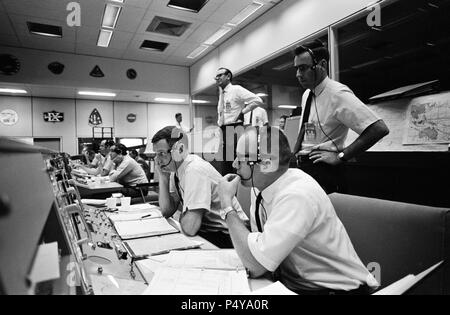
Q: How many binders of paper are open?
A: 2